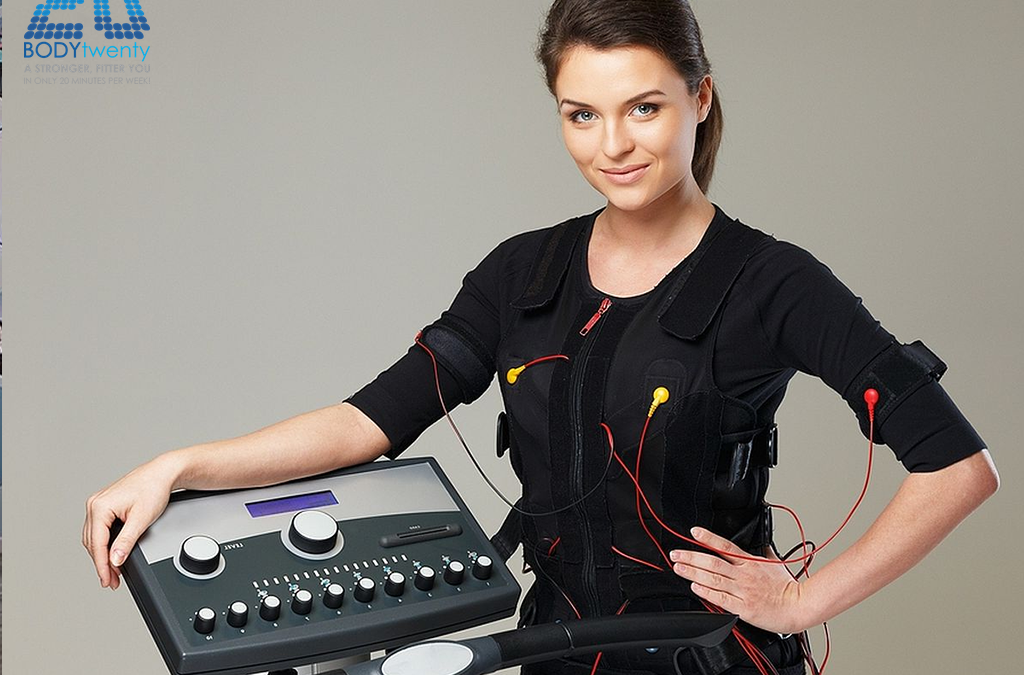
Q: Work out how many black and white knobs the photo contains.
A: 12